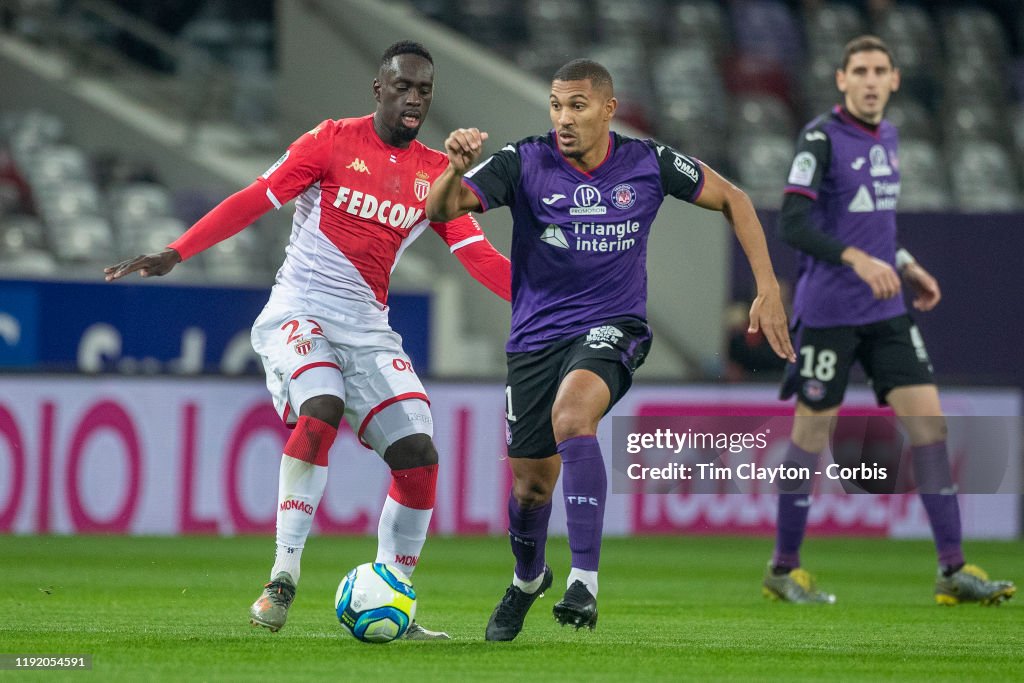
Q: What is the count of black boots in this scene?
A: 2